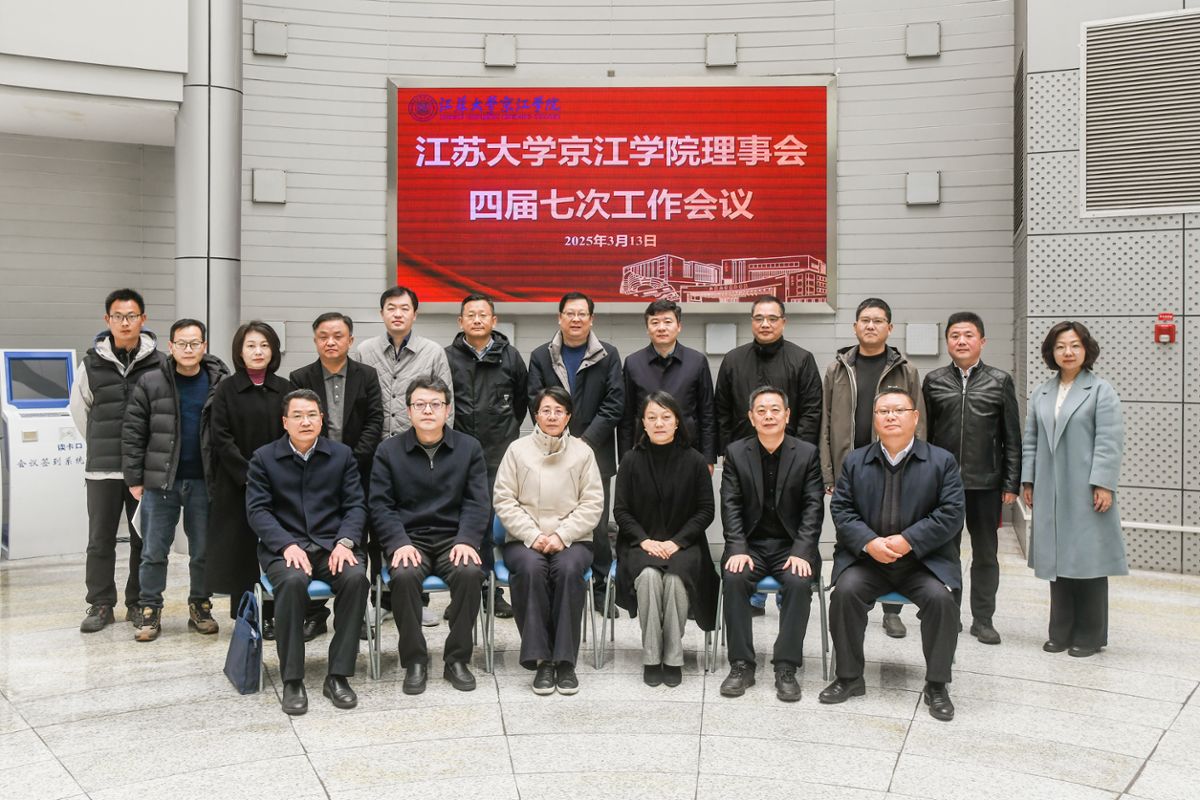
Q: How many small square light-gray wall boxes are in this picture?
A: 10